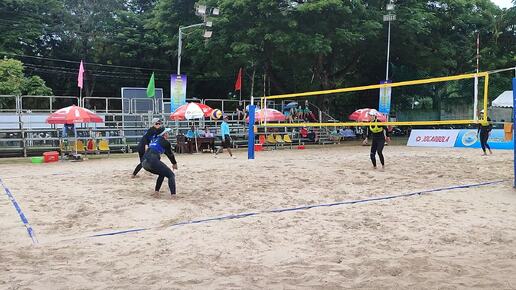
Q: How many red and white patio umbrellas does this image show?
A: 4